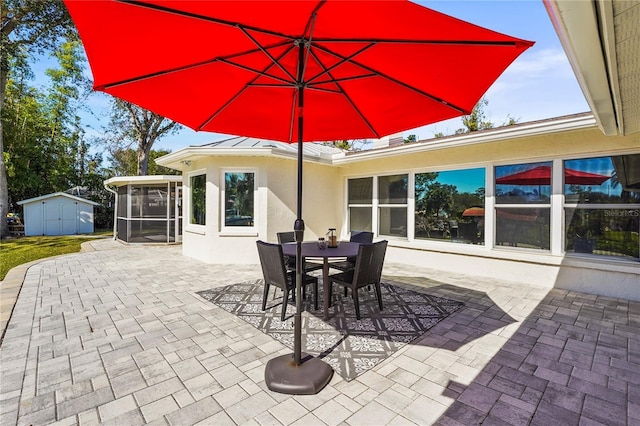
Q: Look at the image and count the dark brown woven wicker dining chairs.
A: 4